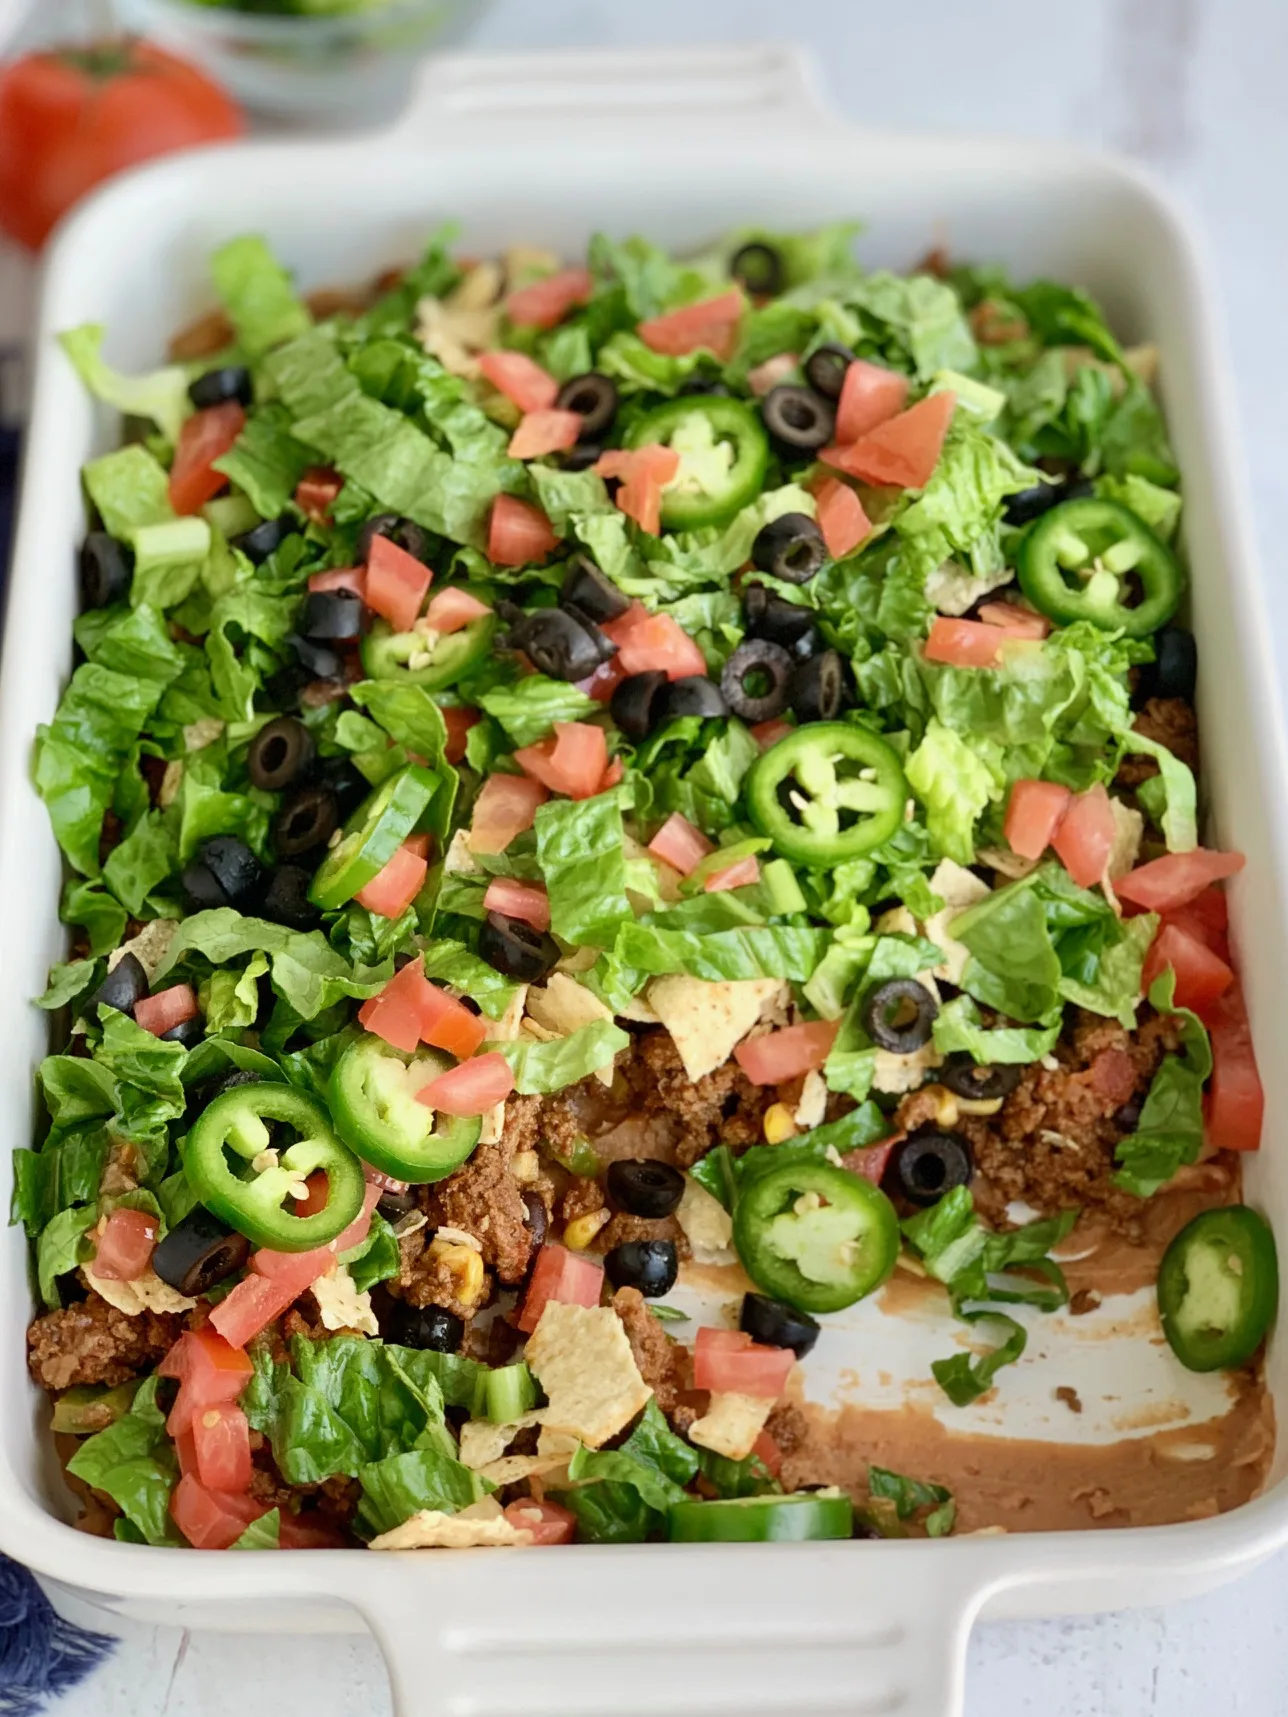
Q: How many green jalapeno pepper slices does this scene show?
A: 10